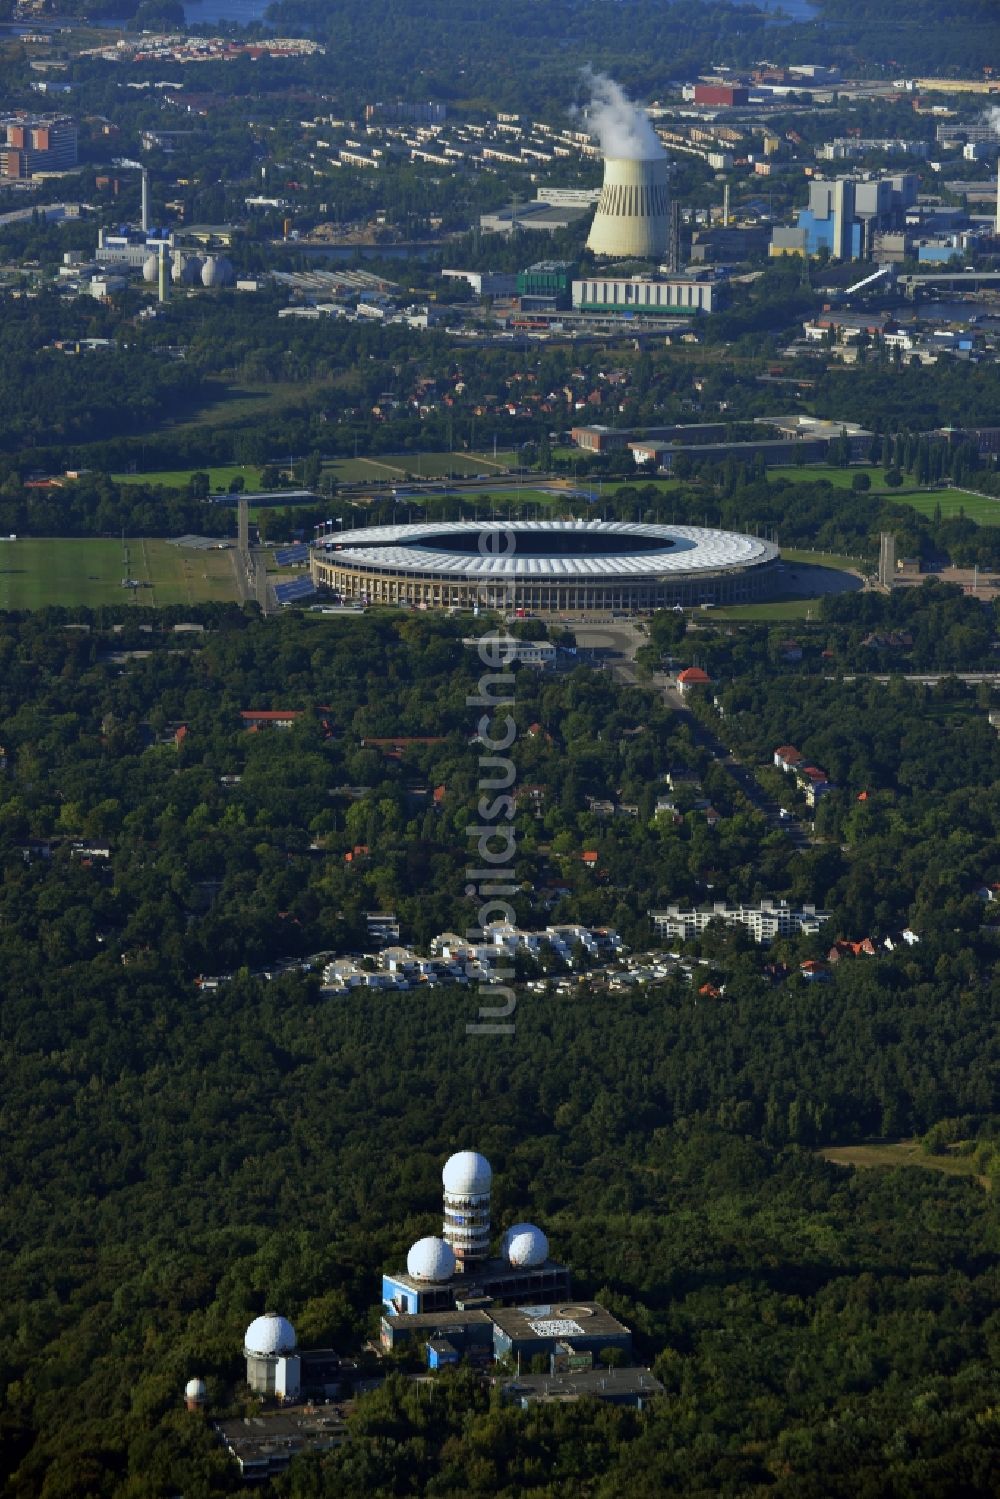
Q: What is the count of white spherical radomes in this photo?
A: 5